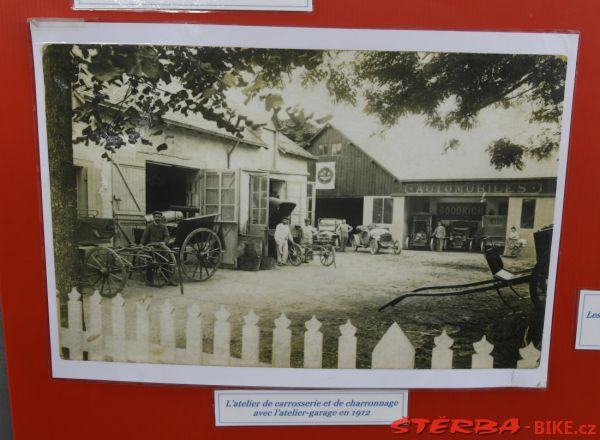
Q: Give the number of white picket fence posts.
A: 15